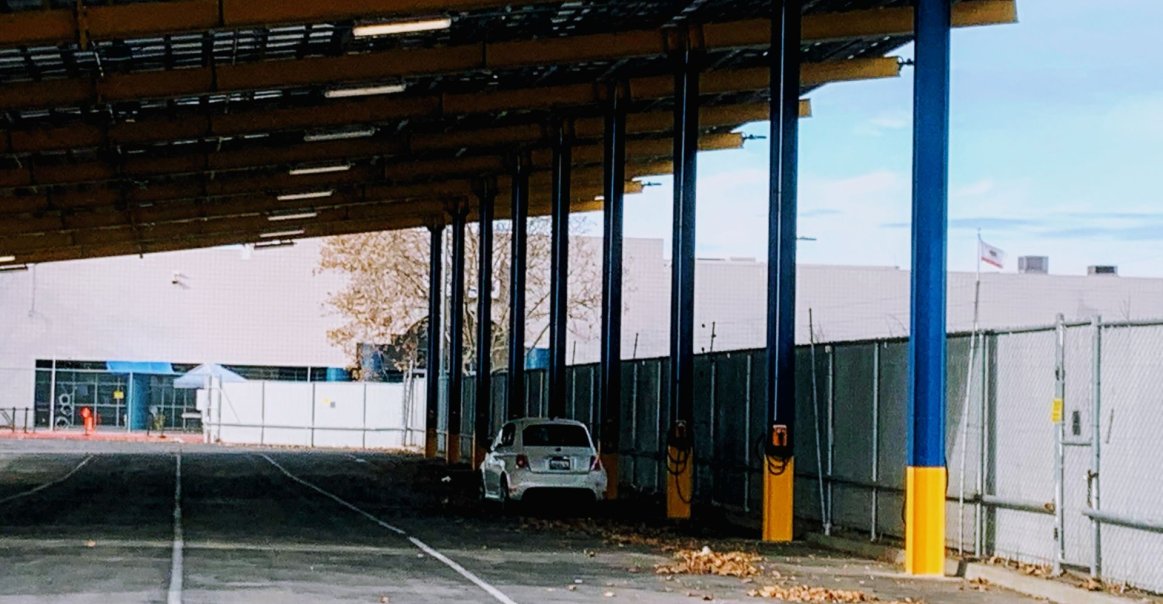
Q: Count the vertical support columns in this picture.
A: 9